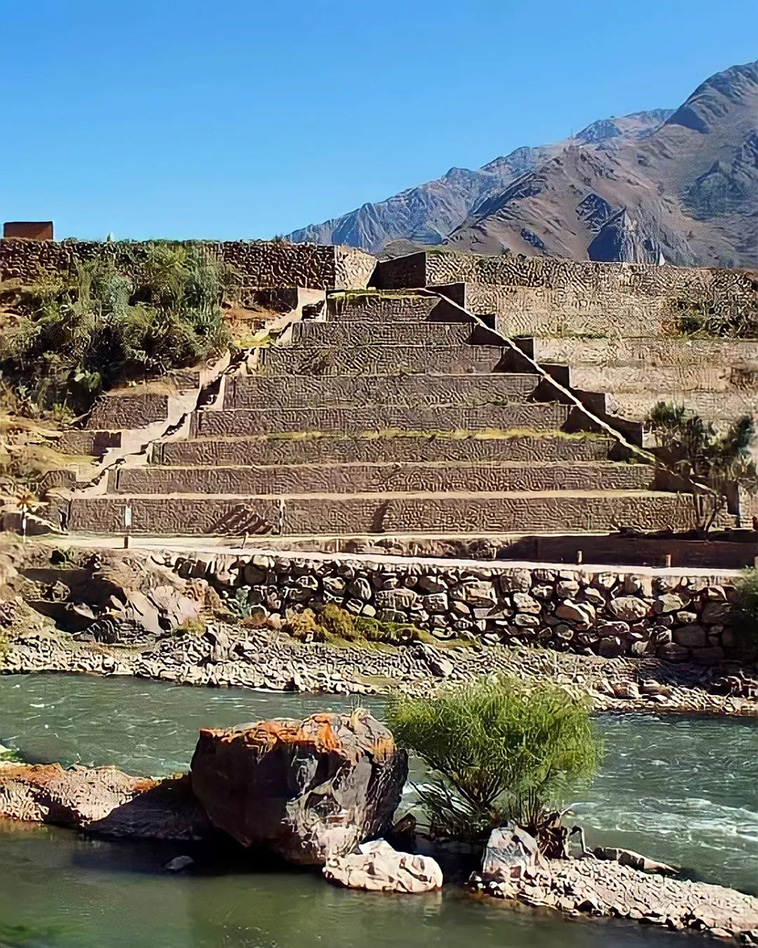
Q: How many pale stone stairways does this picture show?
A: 2